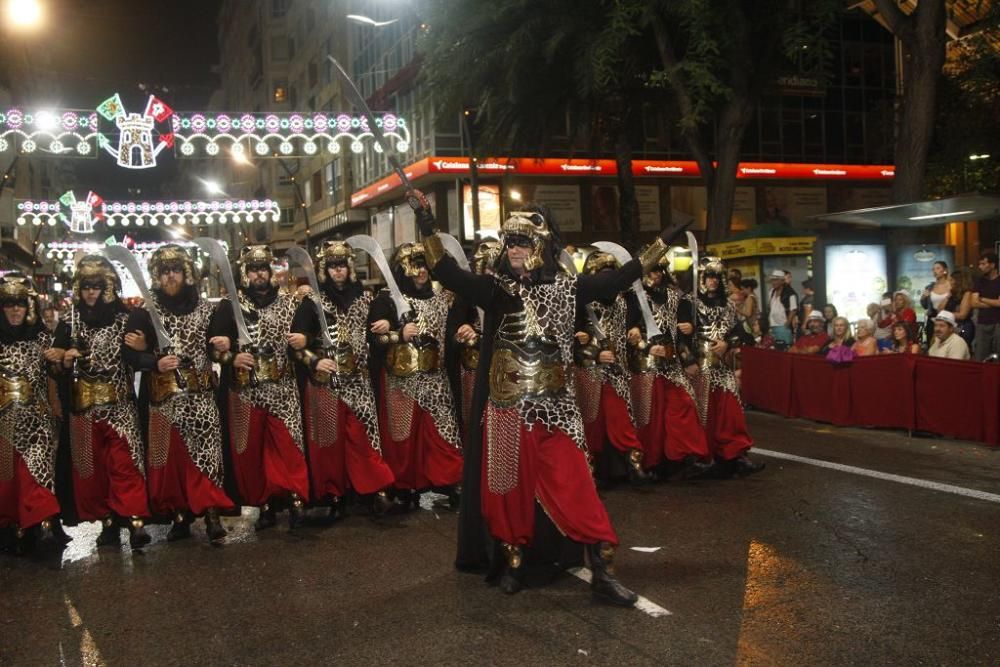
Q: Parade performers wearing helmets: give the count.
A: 11